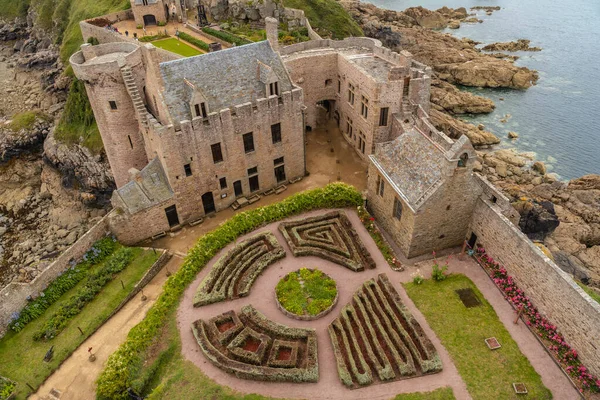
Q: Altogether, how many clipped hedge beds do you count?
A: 4